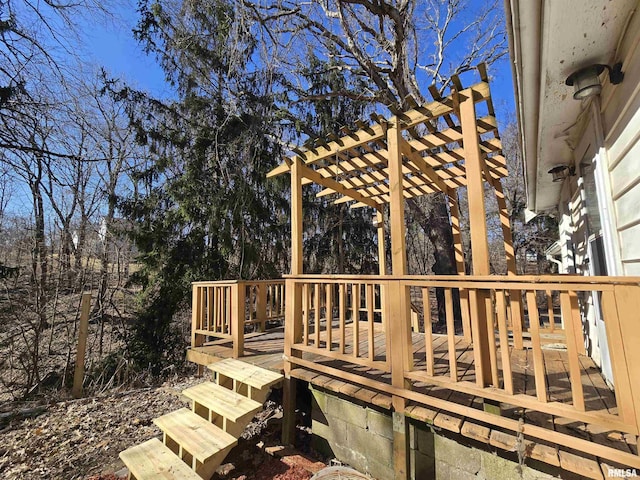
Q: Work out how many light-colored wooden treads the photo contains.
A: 4